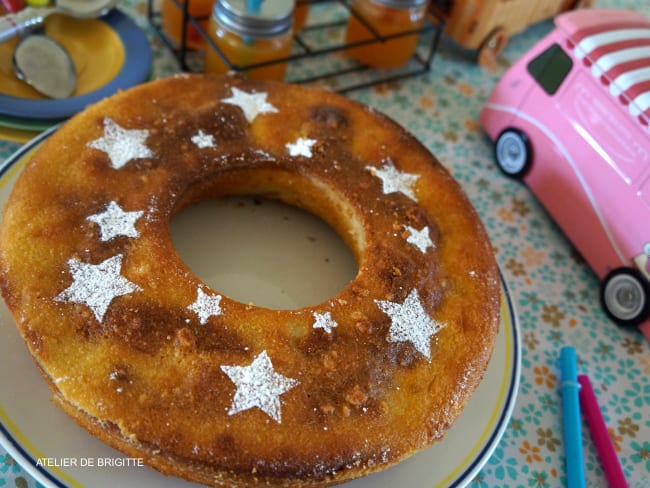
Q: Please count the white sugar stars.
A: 12